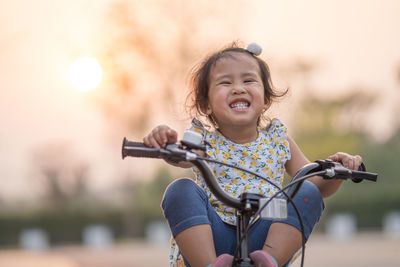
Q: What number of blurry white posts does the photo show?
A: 5